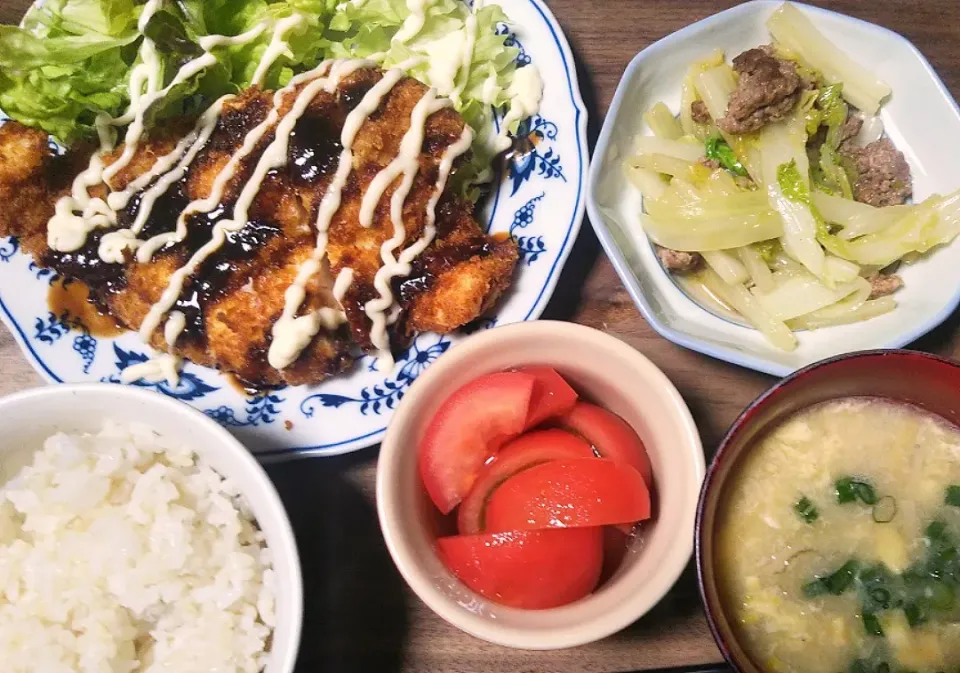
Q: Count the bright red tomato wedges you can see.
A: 6